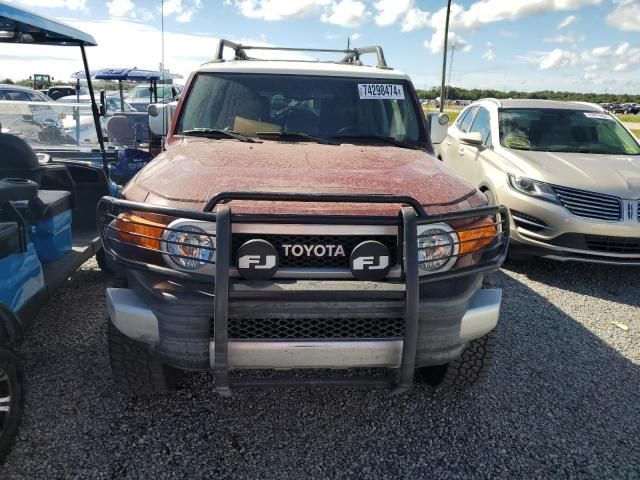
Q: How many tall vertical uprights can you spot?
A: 2